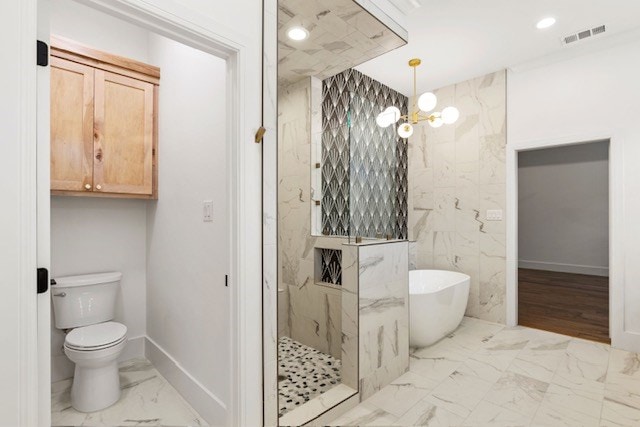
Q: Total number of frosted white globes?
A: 6